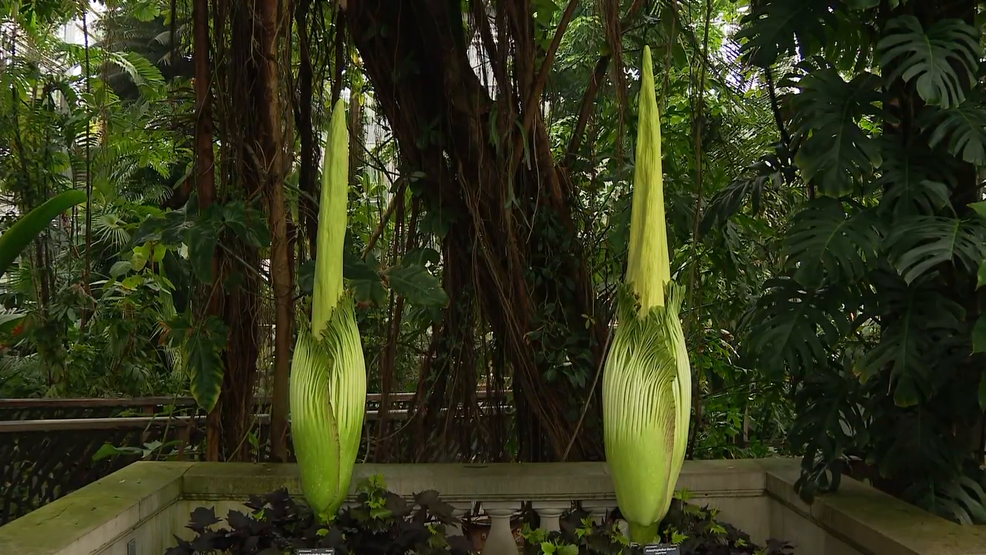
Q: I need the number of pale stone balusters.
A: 4